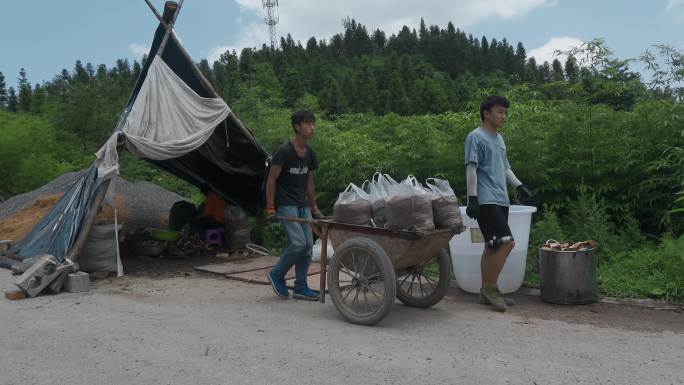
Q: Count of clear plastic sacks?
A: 4